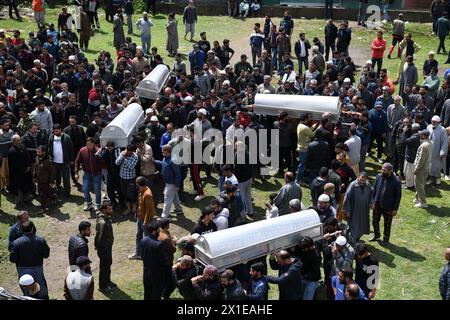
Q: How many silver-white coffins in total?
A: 4